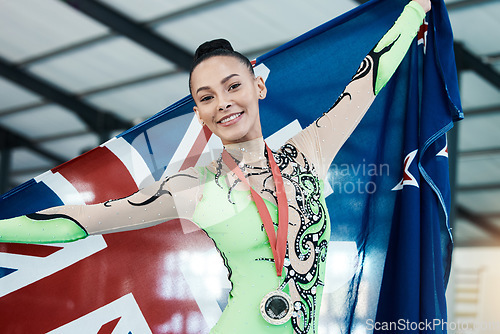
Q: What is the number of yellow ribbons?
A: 0